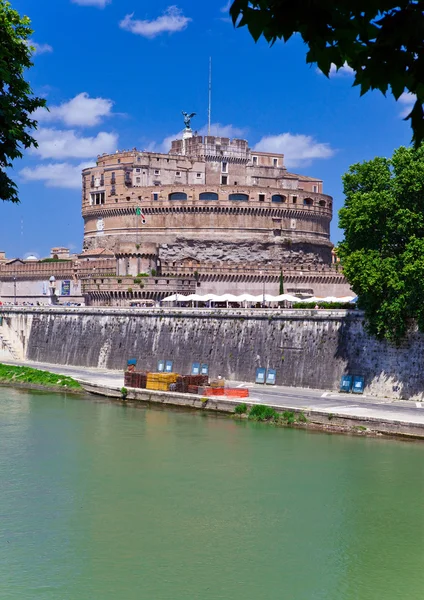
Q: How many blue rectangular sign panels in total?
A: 8